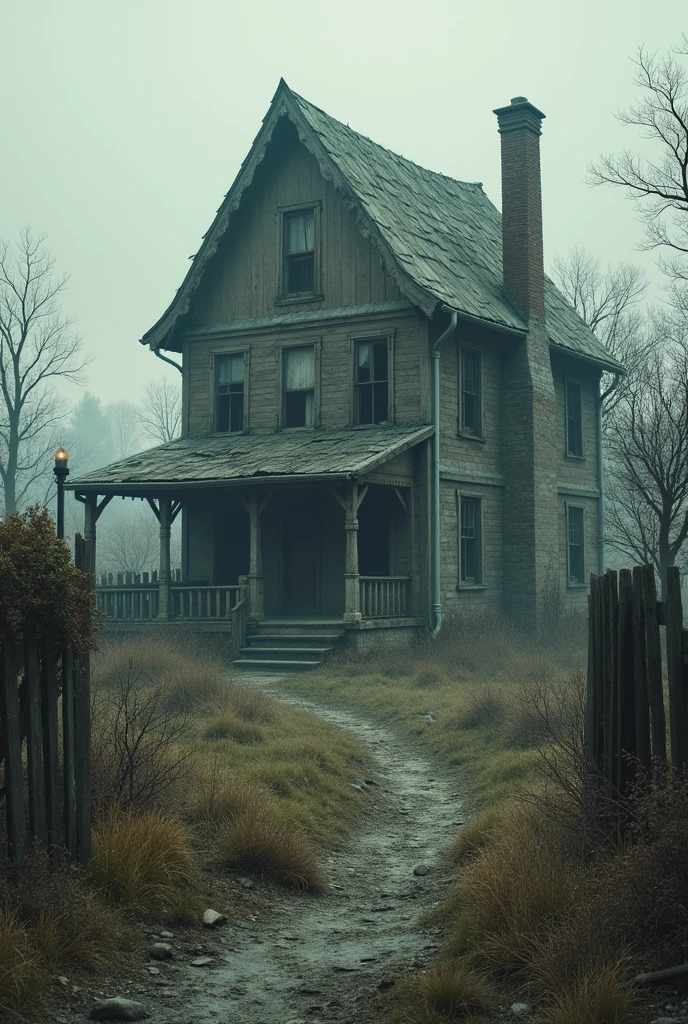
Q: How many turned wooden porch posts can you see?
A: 4